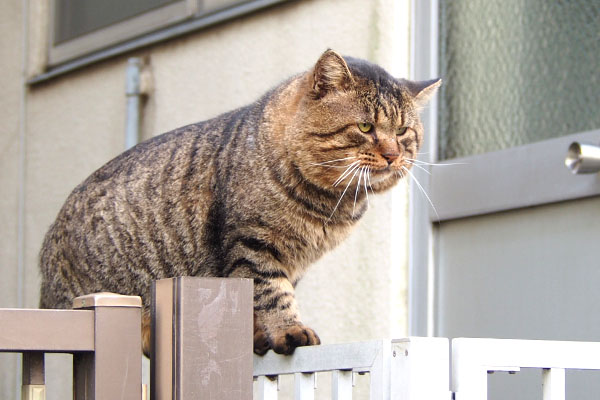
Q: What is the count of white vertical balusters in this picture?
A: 4